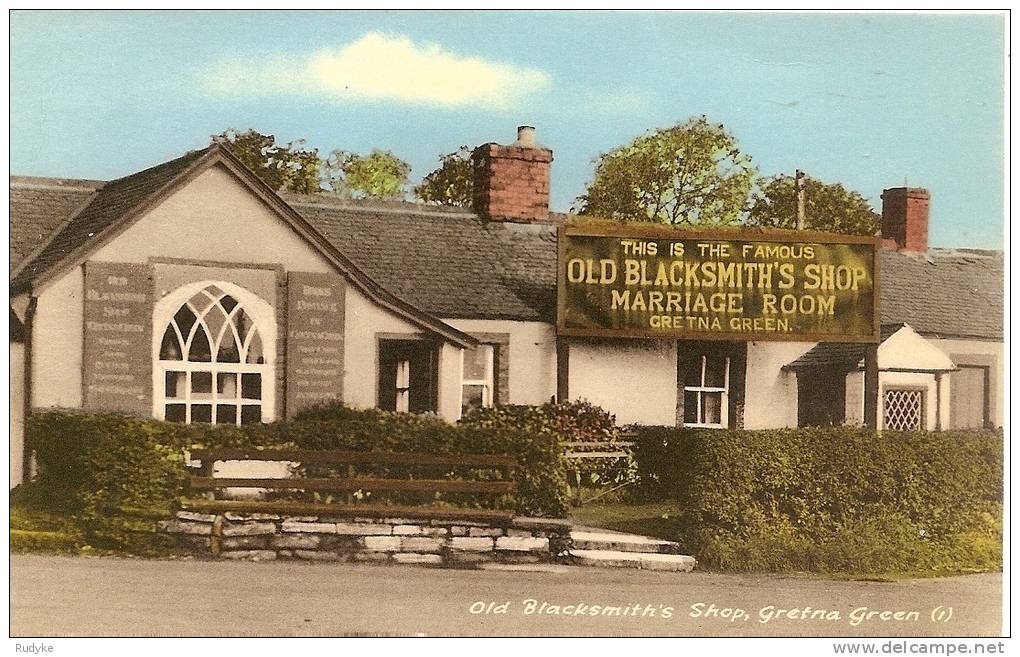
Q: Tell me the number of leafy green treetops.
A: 5